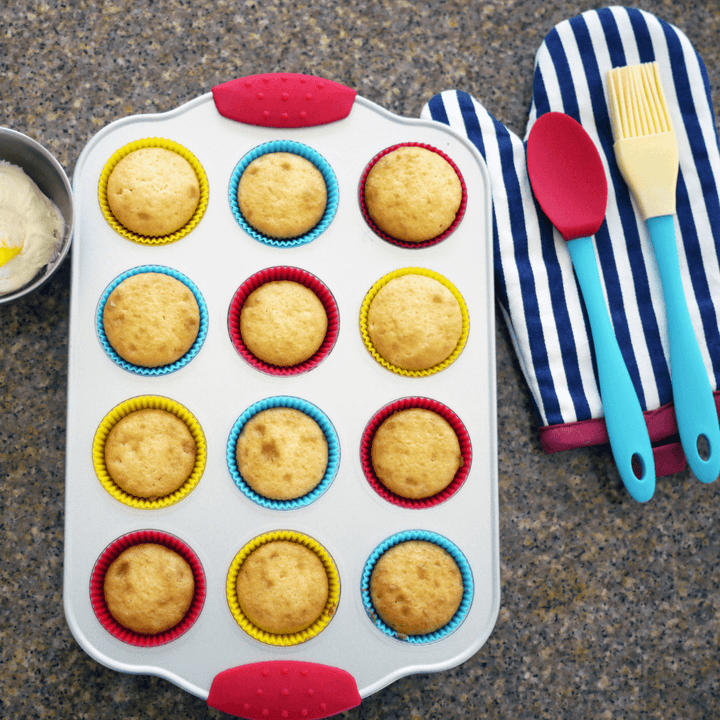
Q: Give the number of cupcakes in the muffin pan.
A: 12